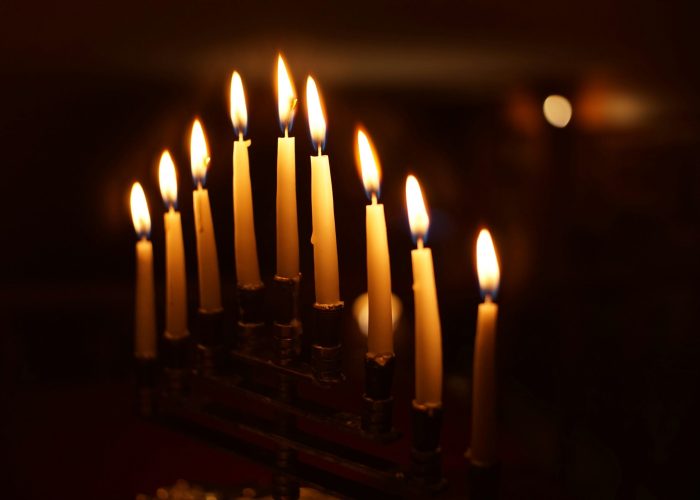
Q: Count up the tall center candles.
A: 1